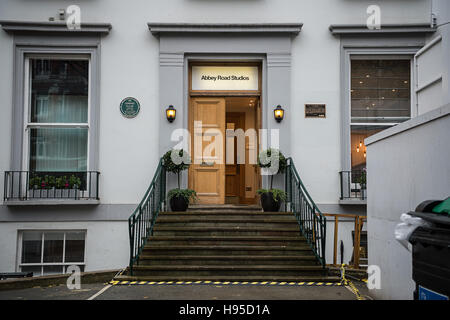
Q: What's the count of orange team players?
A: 0